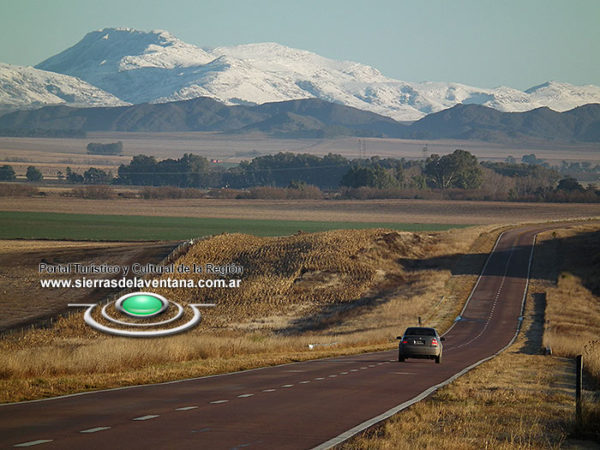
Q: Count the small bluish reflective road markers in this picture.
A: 2